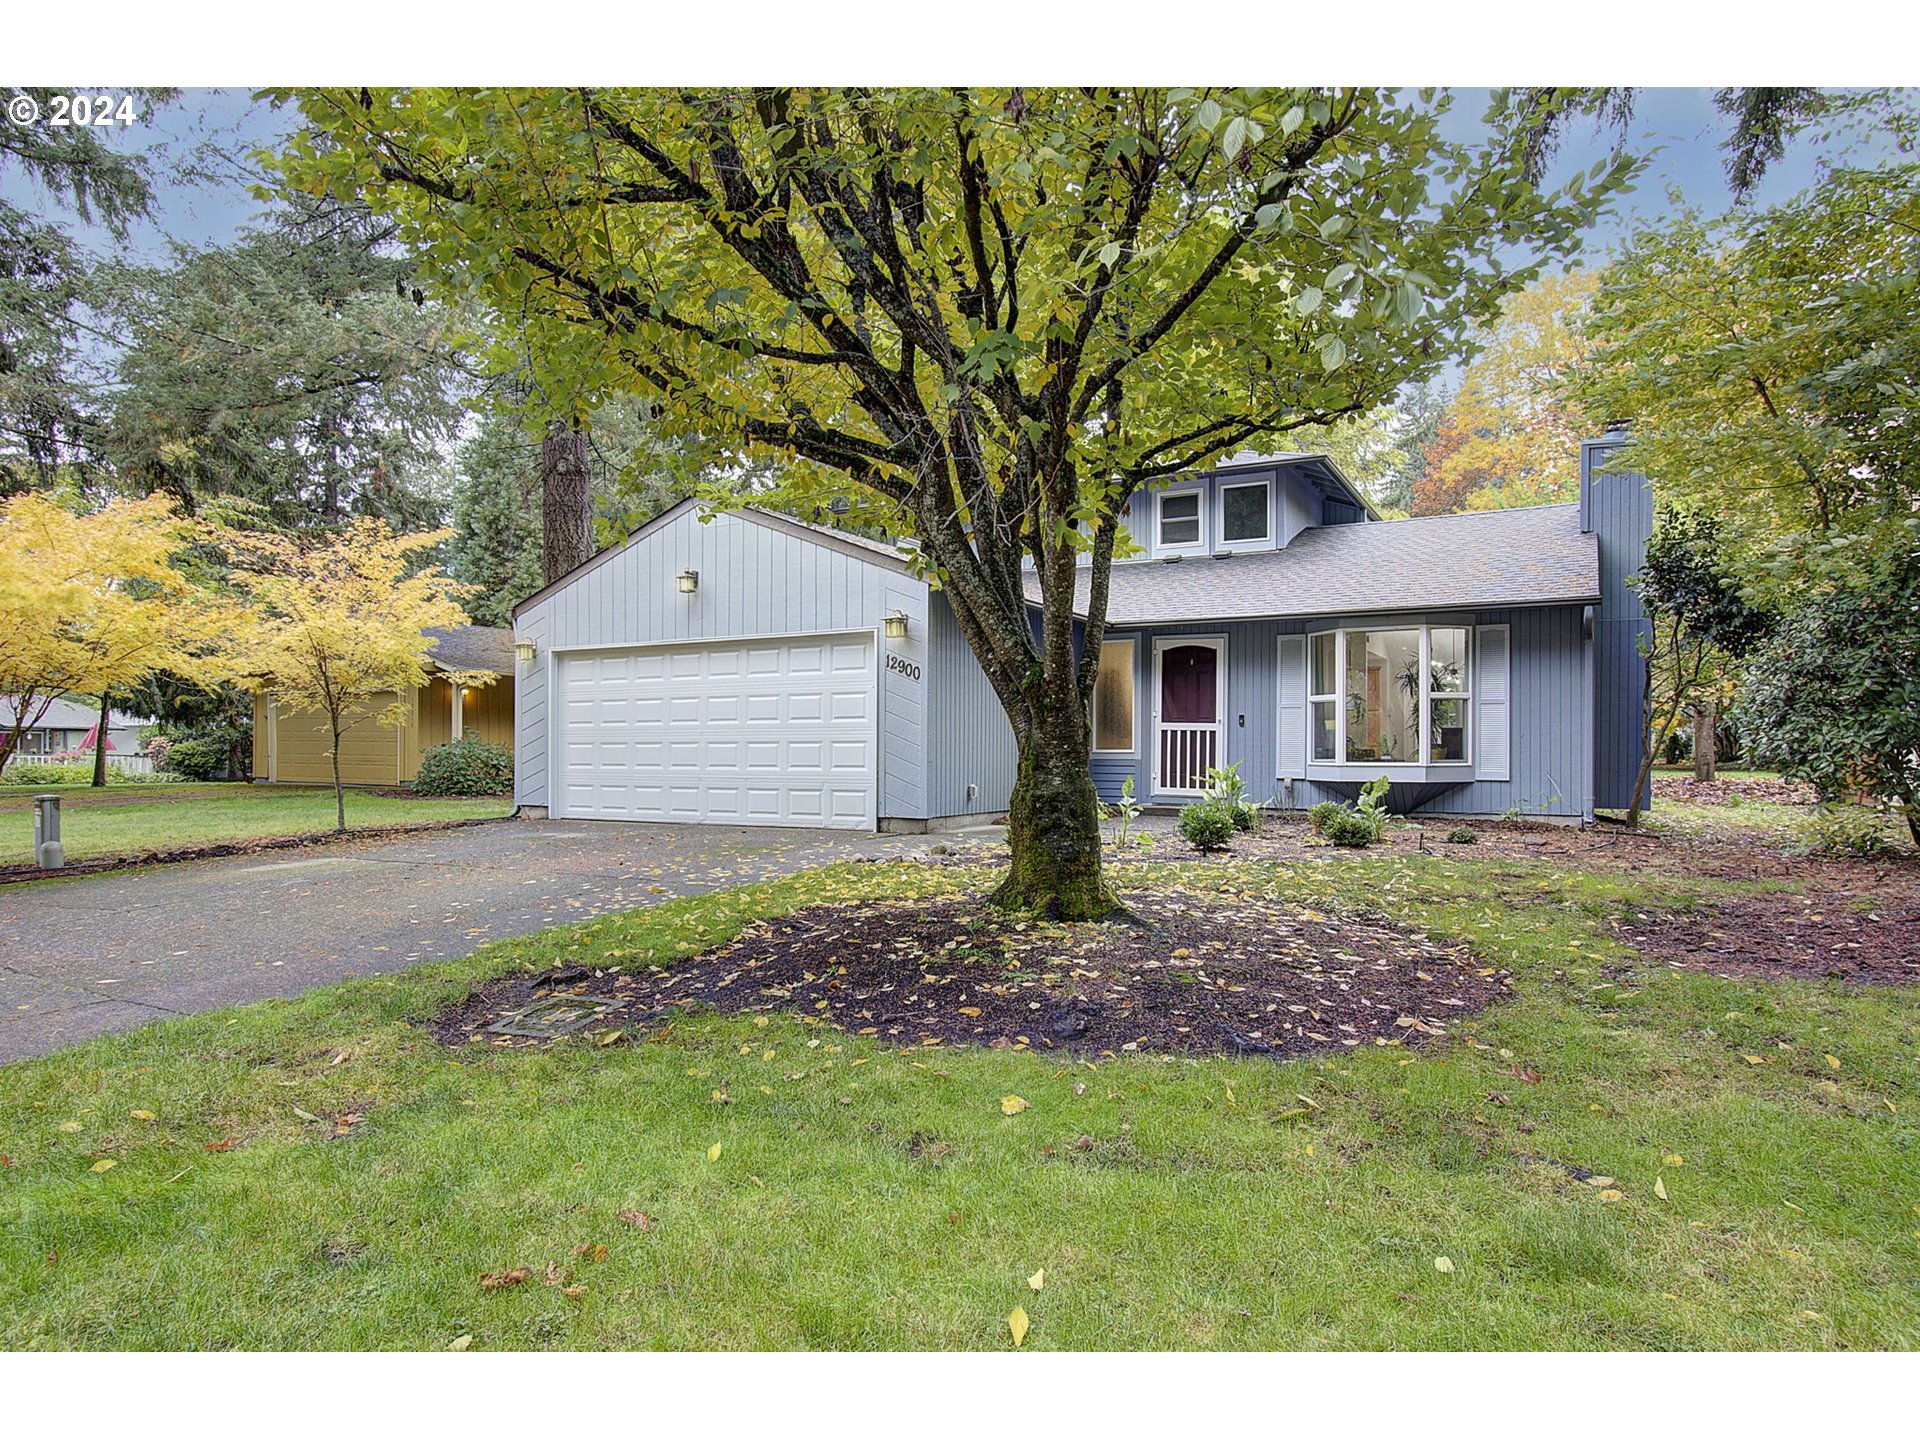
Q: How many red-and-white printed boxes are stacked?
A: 0